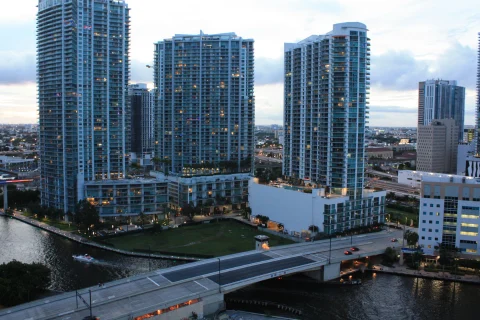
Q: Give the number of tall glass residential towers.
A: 3